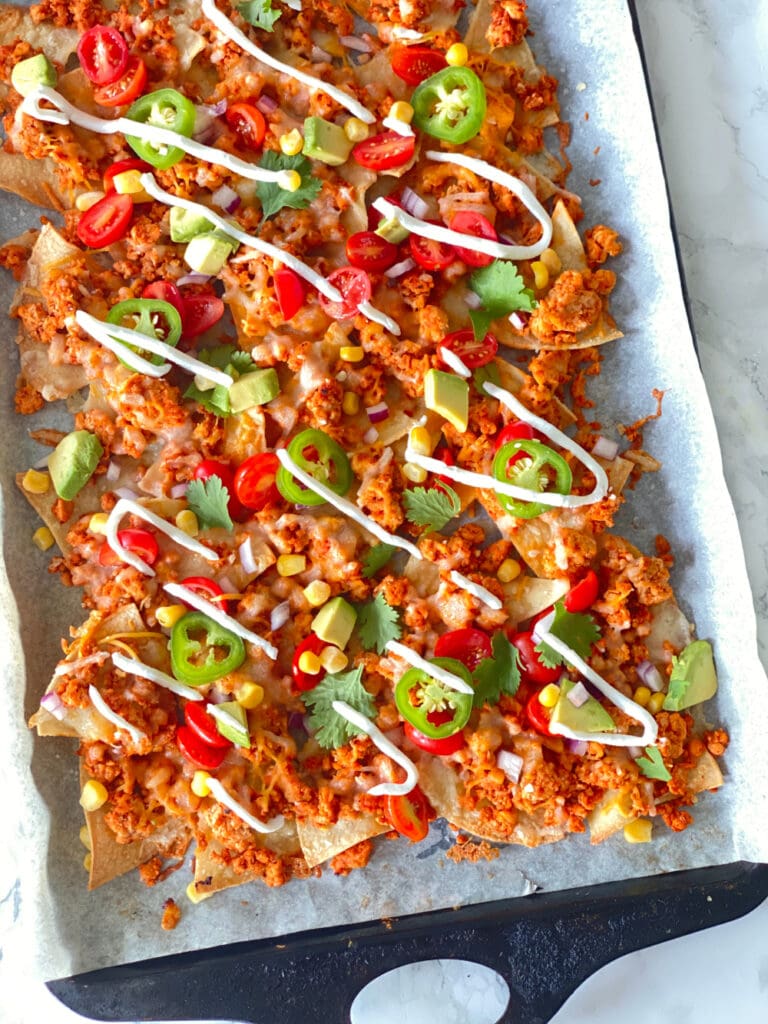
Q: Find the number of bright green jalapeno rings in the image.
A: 7